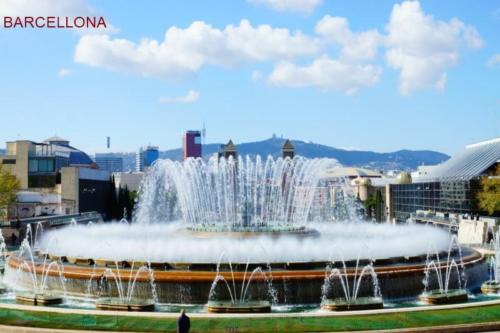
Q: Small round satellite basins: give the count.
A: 6